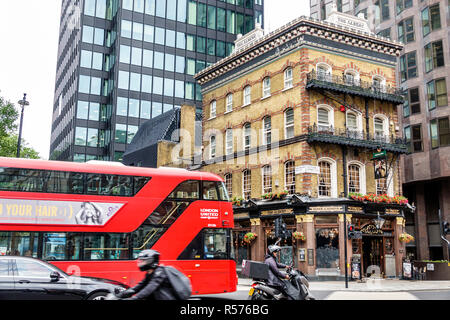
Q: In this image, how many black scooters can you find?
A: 1